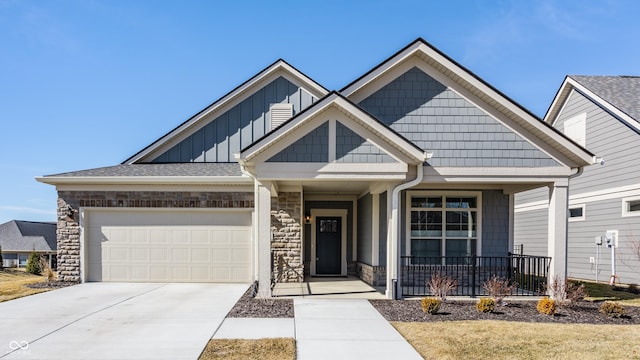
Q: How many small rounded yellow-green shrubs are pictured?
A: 4